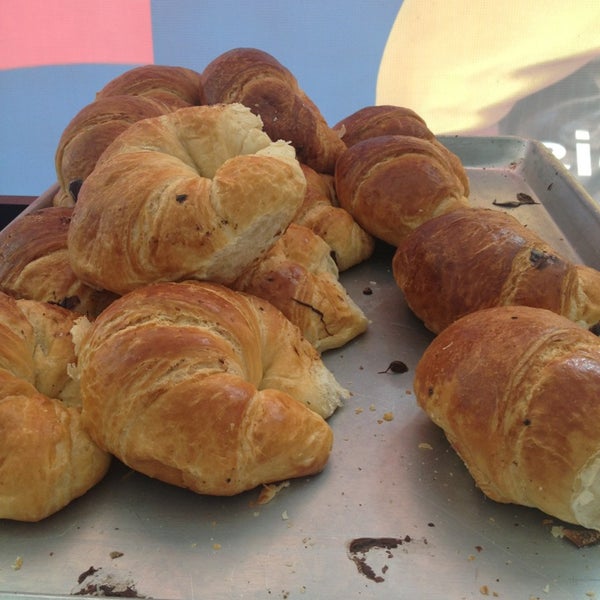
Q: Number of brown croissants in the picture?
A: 13